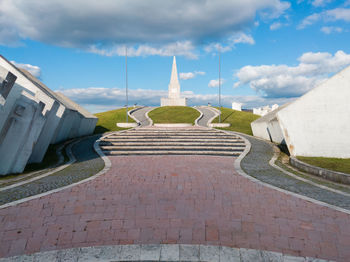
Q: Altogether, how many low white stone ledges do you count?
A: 3